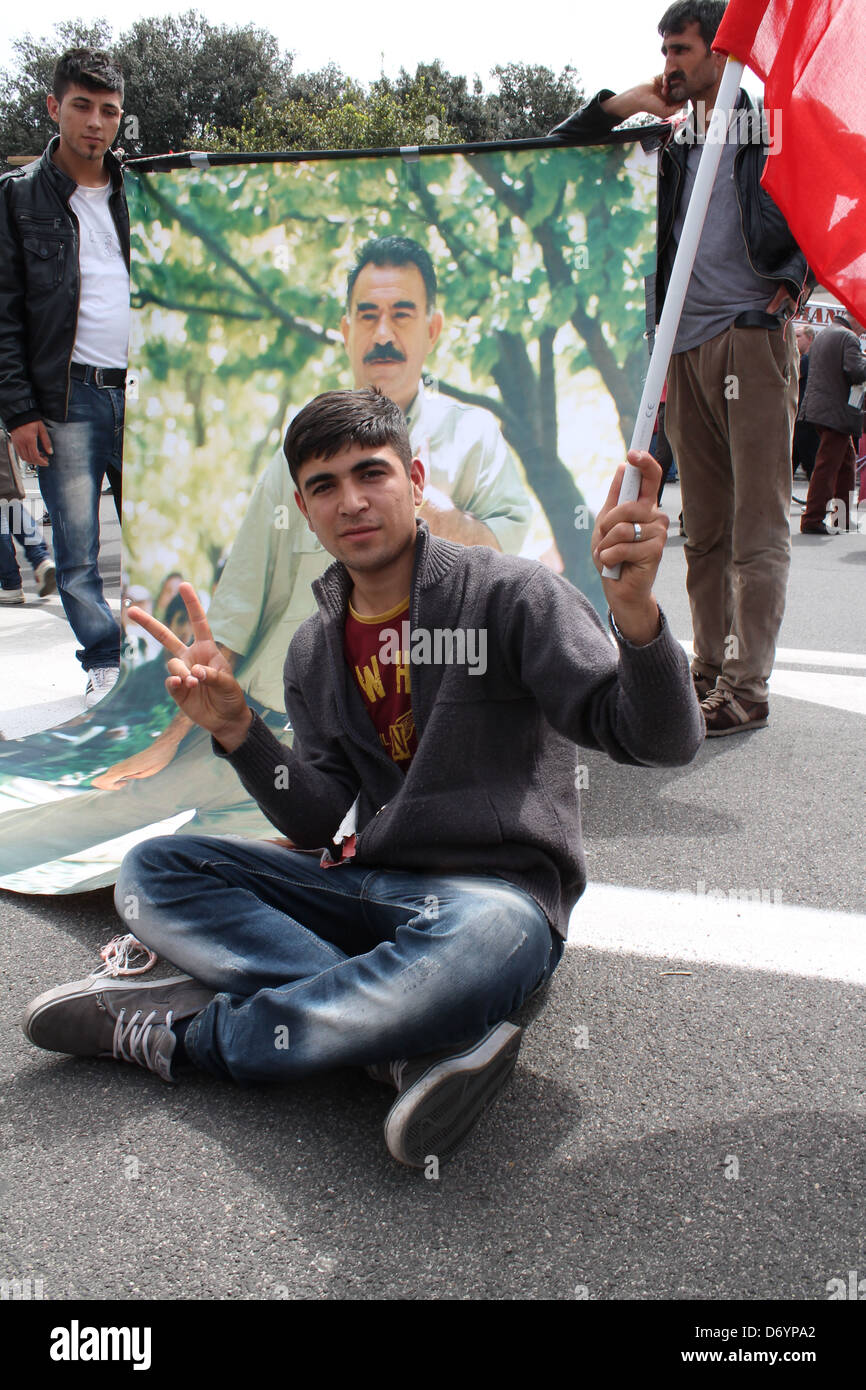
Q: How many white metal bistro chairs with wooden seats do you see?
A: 0